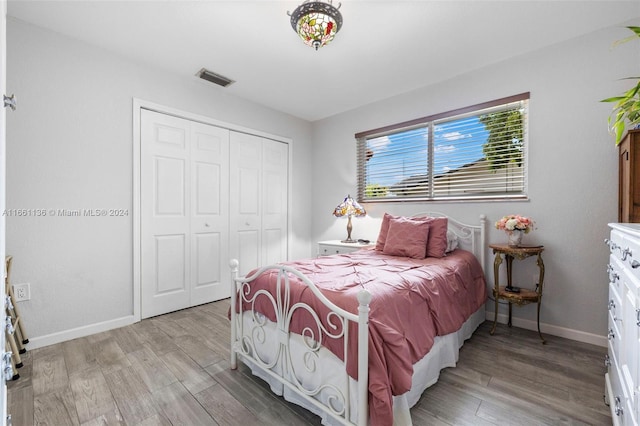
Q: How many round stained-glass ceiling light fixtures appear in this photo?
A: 1